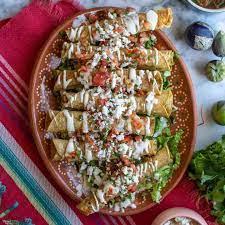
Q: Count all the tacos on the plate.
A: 7